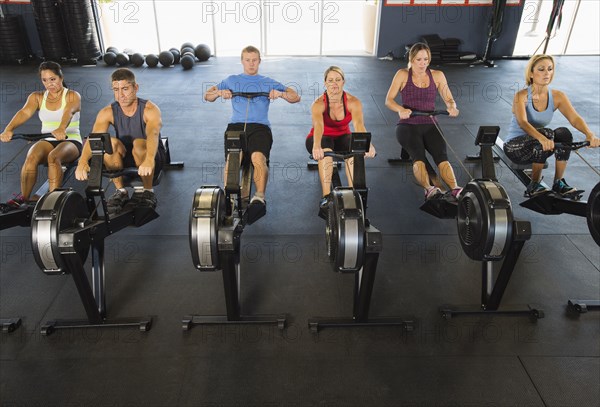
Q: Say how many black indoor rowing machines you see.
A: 6